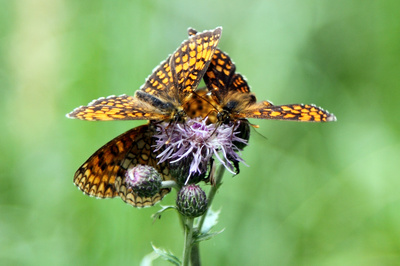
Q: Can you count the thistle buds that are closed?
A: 2